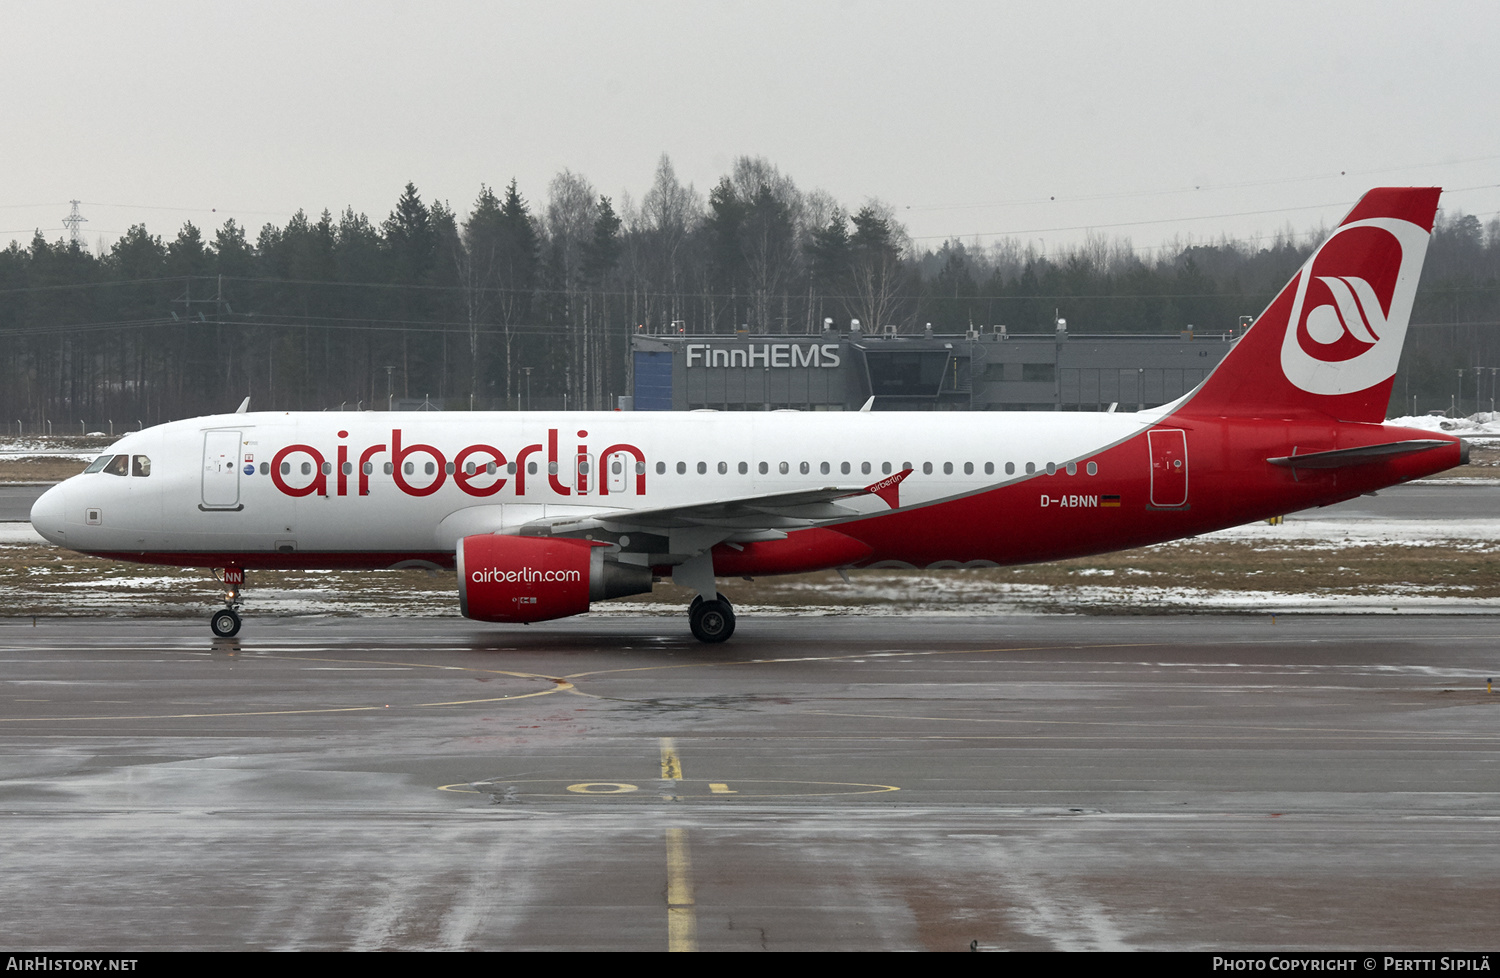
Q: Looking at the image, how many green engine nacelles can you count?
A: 0